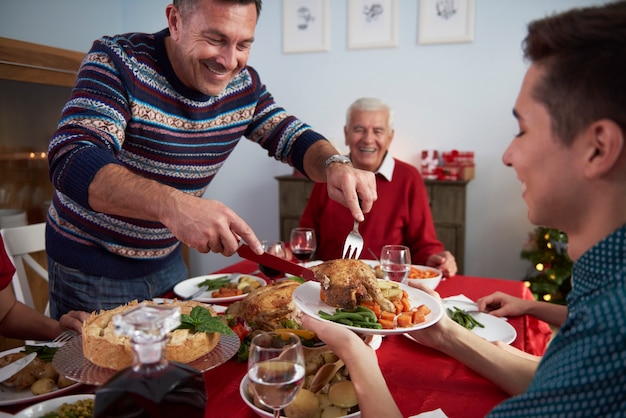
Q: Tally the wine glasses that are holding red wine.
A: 2